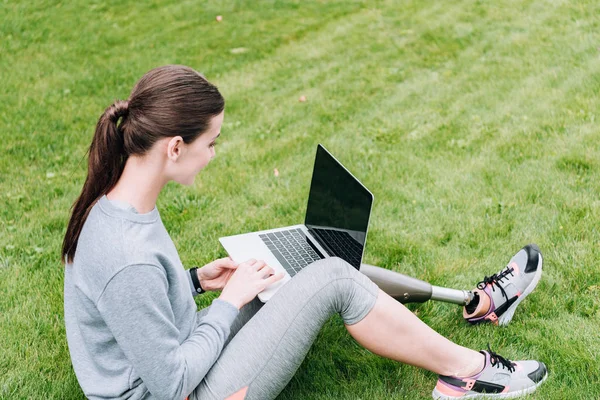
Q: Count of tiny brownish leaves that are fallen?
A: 3